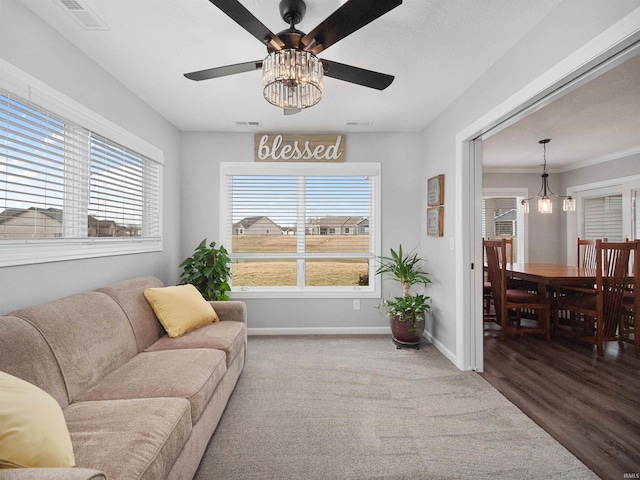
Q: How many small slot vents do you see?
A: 3